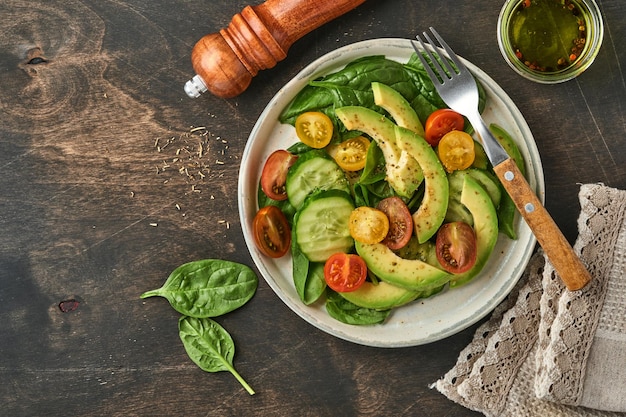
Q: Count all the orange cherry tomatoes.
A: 4